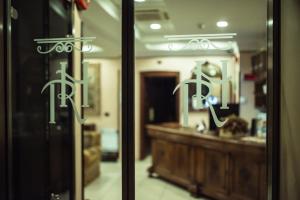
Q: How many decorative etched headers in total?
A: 2